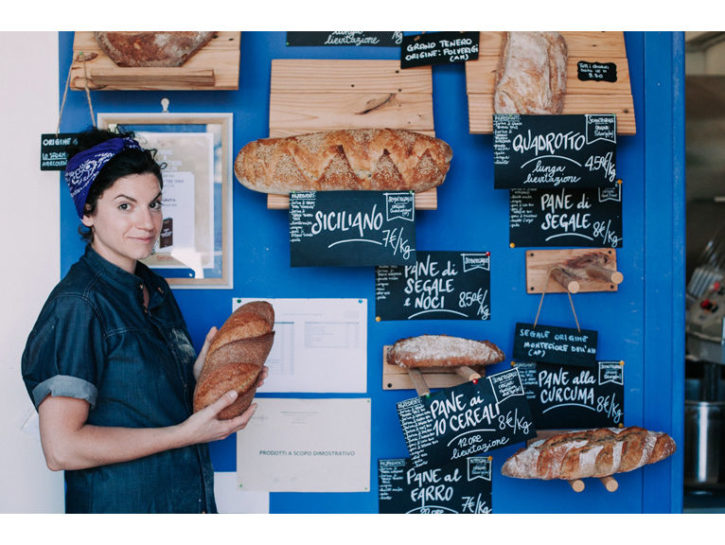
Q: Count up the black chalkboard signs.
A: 12